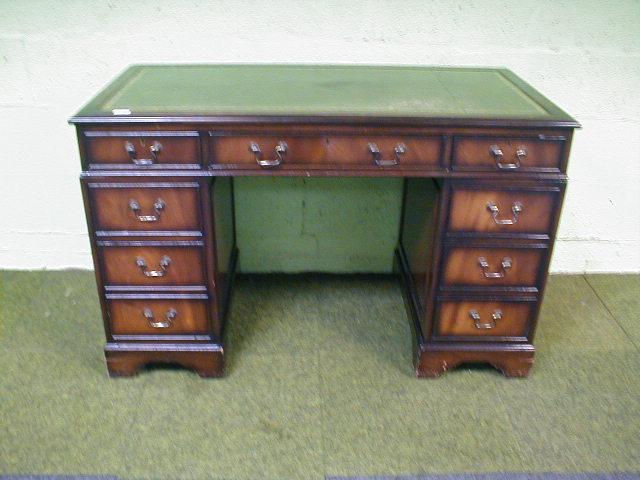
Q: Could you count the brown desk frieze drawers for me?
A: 3